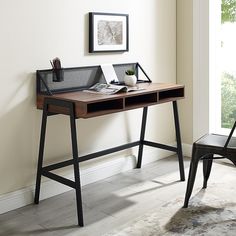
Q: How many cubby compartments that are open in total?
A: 3